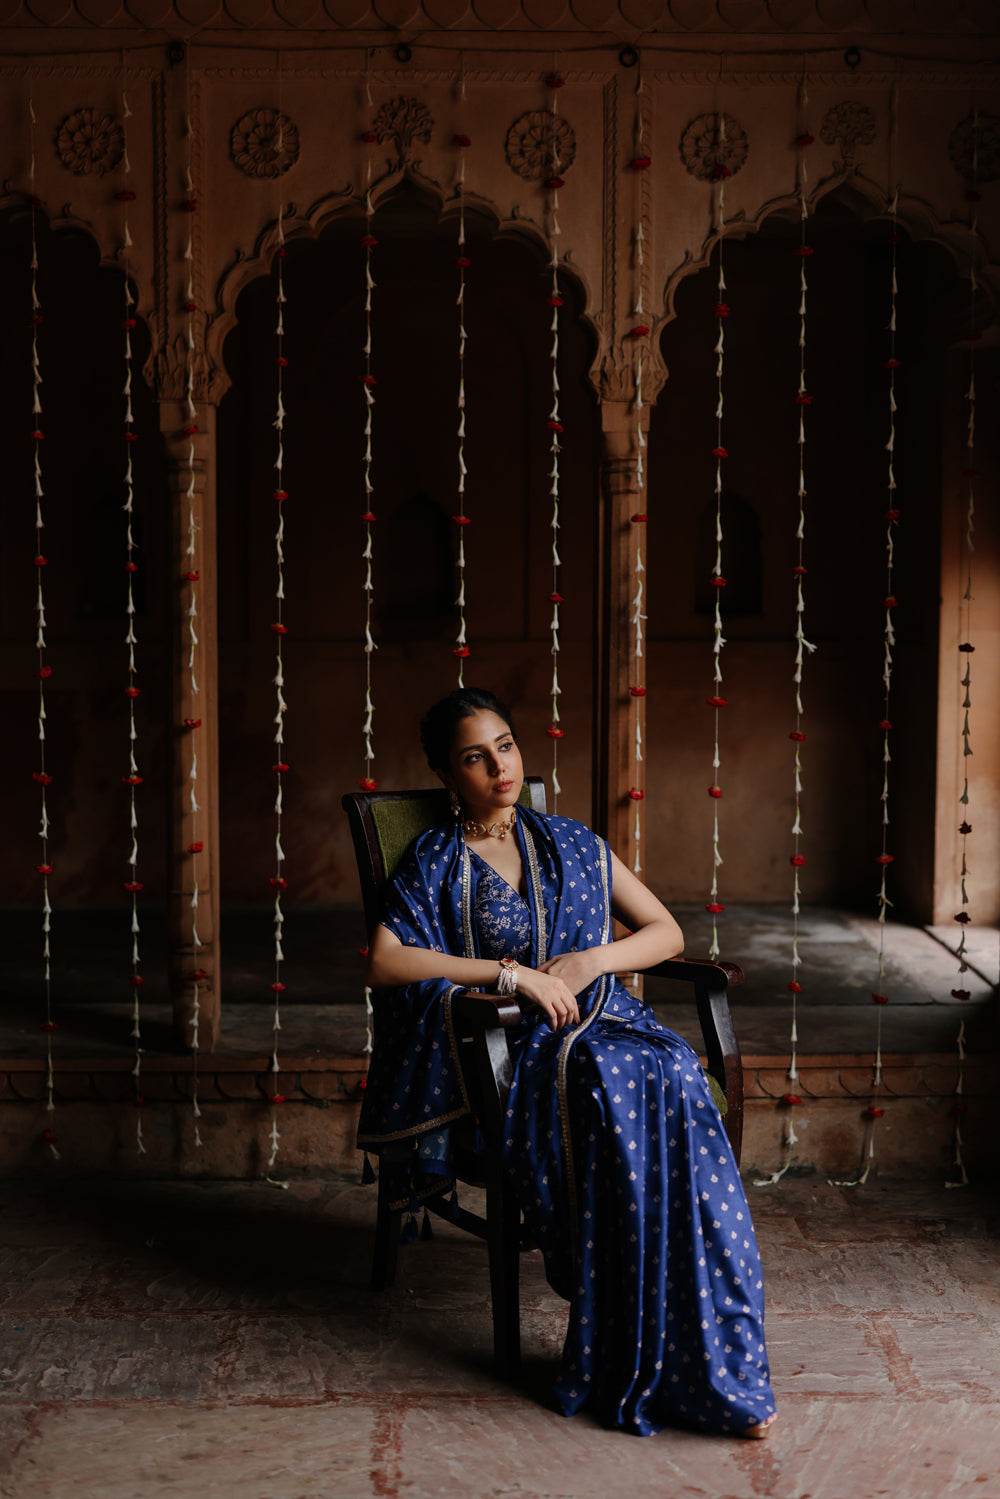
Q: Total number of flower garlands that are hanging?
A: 12